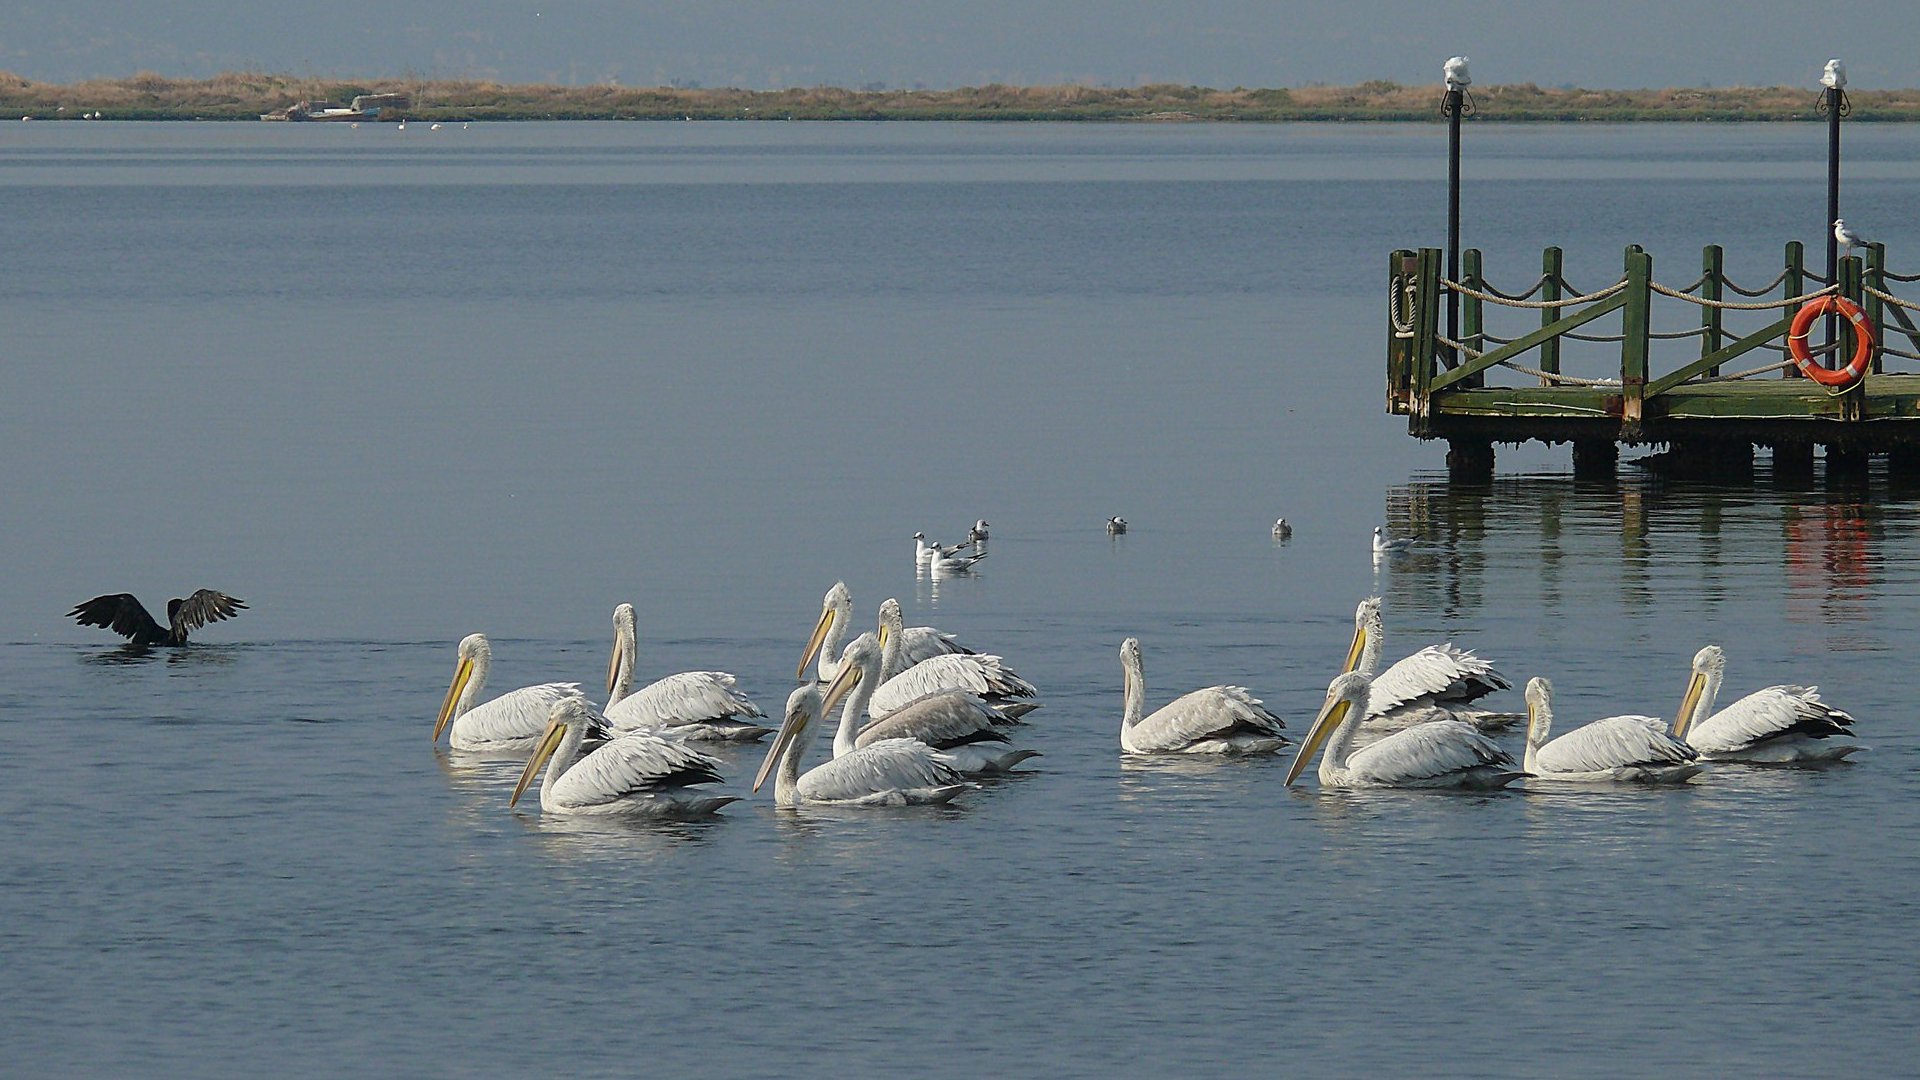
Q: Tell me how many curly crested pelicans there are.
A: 12